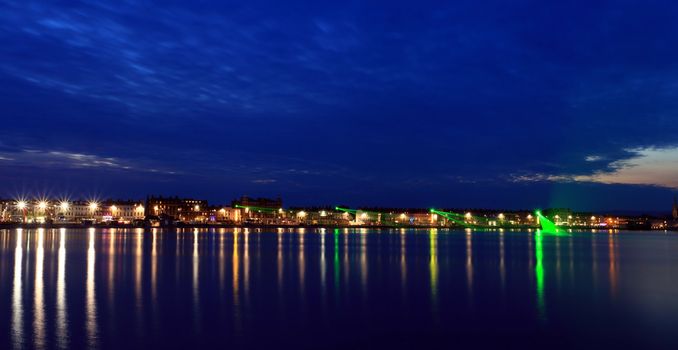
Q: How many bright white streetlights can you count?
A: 4